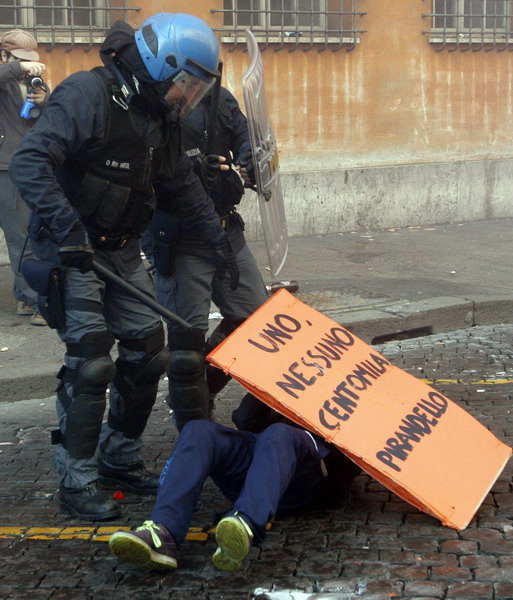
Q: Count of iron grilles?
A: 3